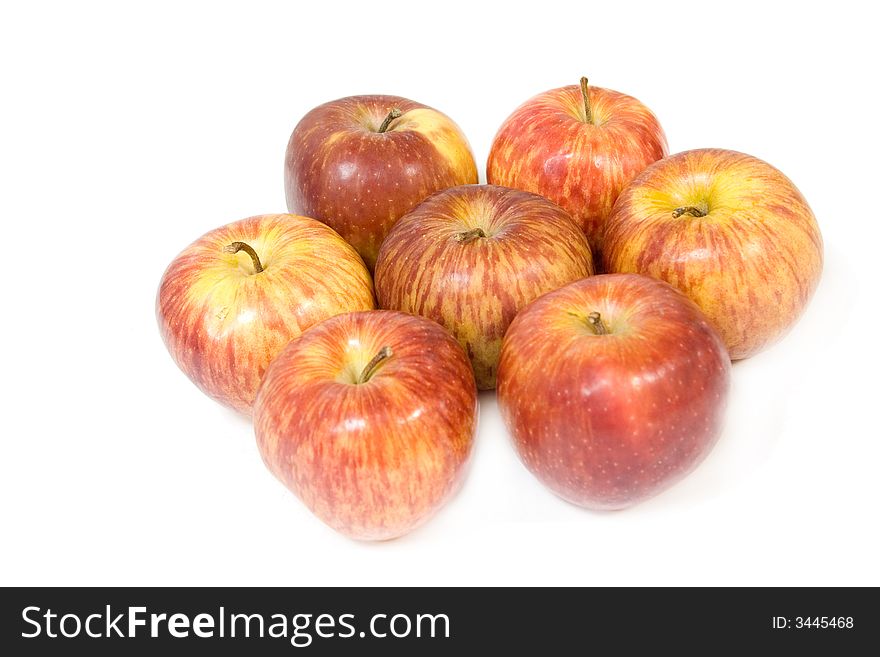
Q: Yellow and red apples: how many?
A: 7